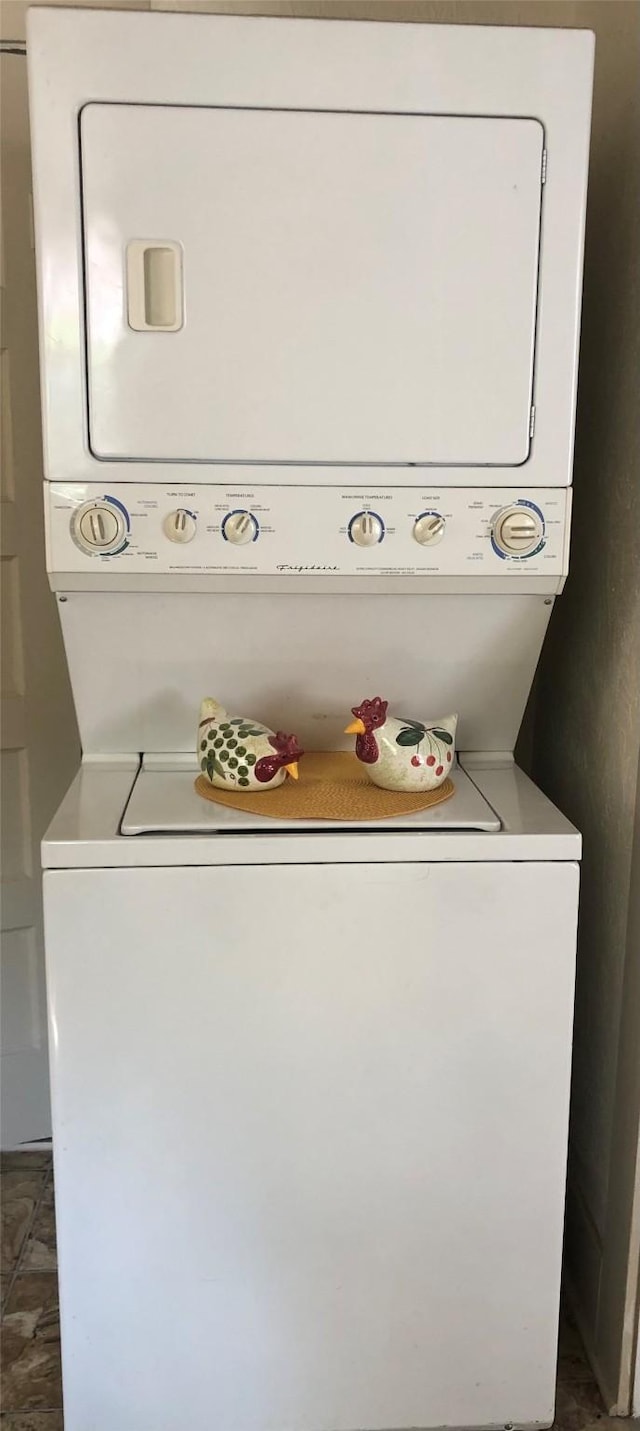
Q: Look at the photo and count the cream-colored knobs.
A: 6